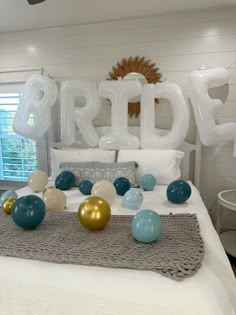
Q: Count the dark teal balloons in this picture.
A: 5